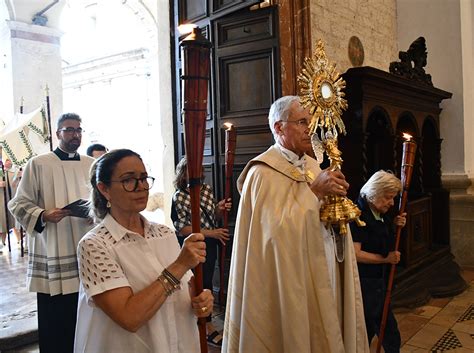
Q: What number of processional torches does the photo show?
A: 3